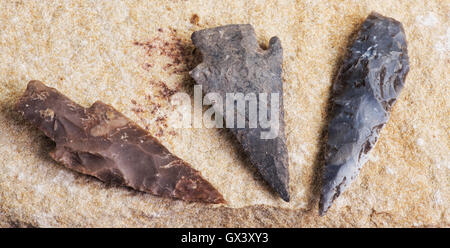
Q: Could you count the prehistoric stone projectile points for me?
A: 3